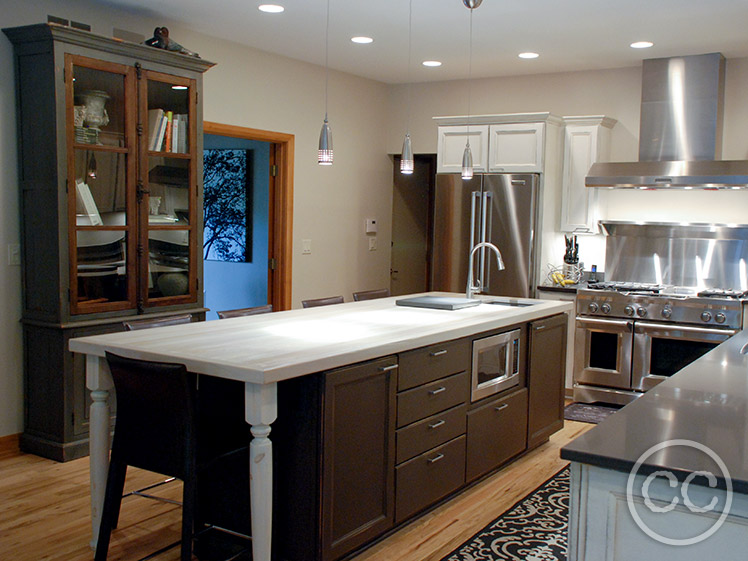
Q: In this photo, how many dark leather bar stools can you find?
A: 5